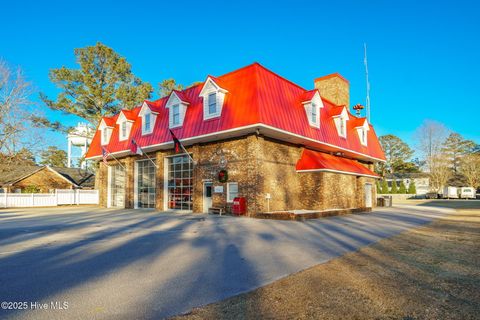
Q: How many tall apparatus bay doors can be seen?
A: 3